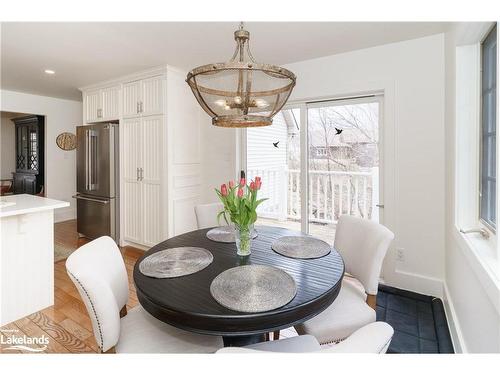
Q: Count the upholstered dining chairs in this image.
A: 4